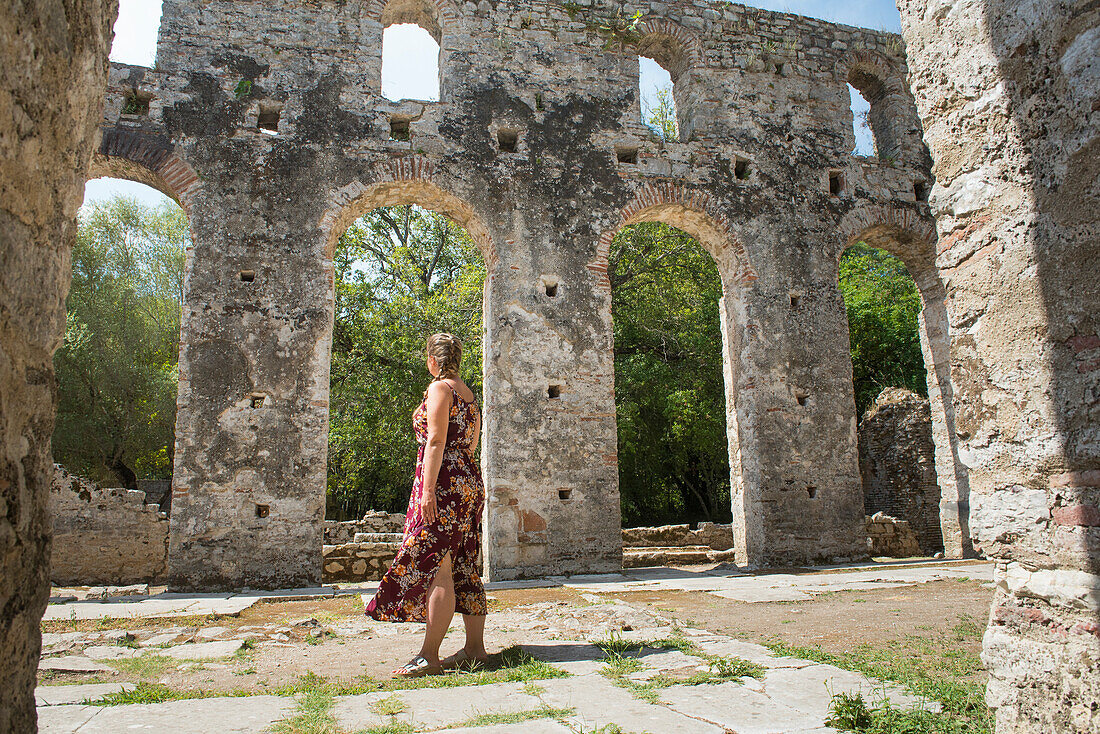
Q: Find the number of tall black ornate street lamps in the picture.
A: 0